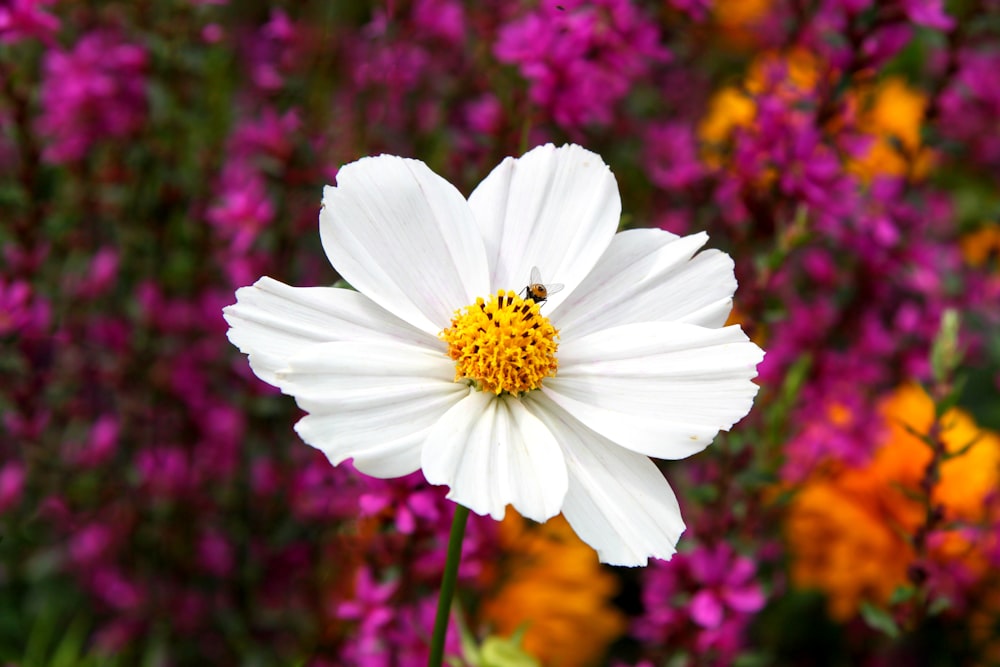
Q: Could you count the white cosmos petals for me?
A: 8